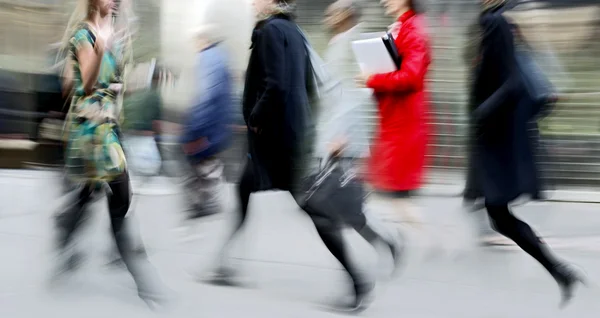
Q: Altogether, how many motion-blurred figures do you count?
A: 6